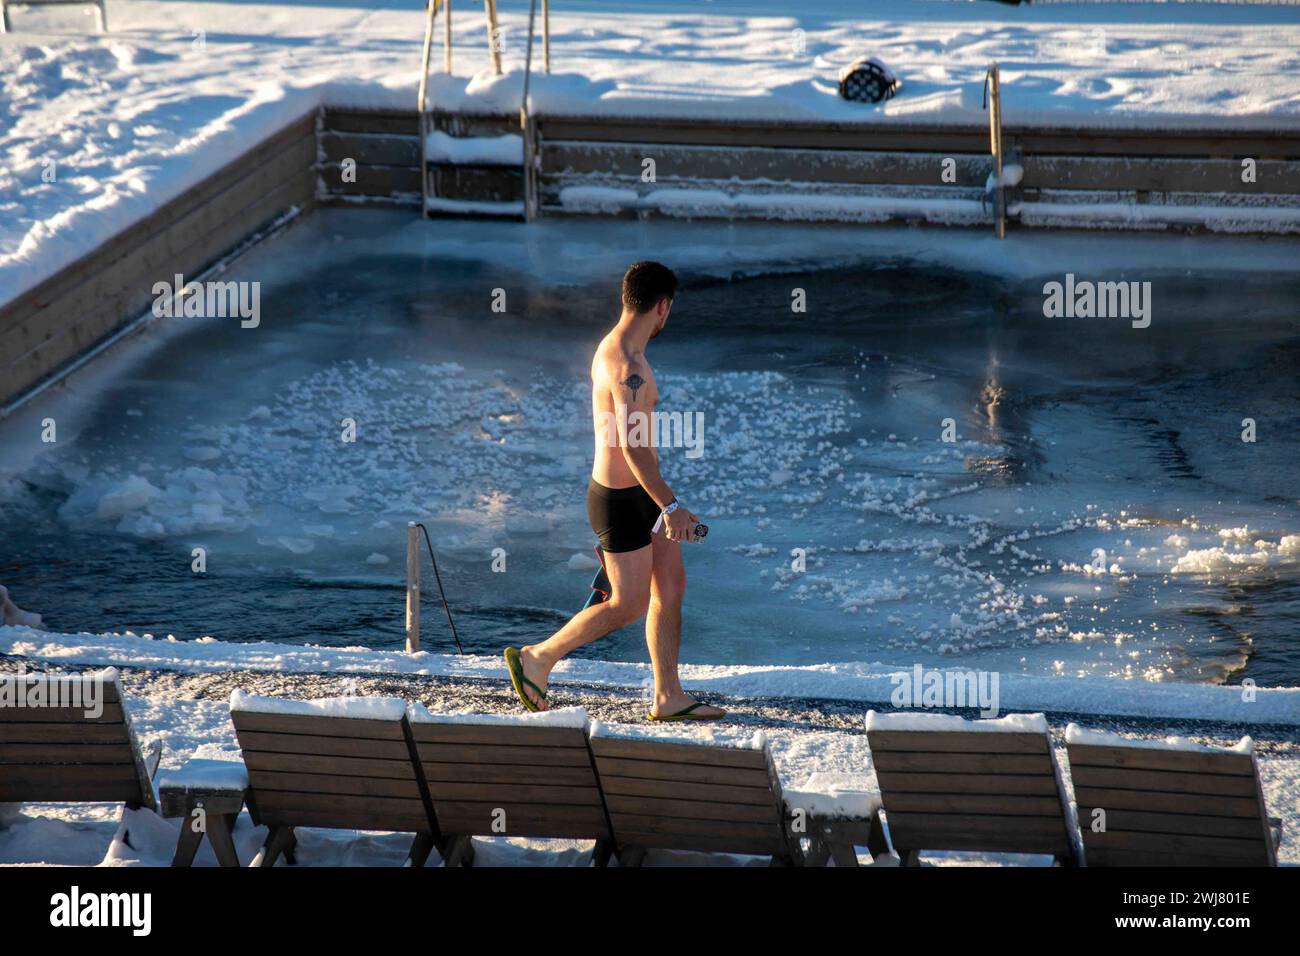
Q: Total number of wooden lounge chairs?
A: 6